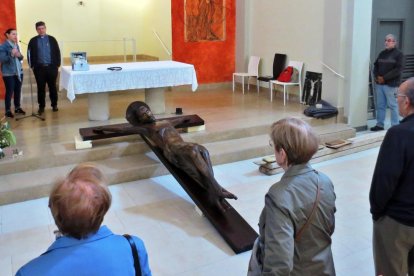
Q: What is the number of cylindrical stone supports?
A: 2